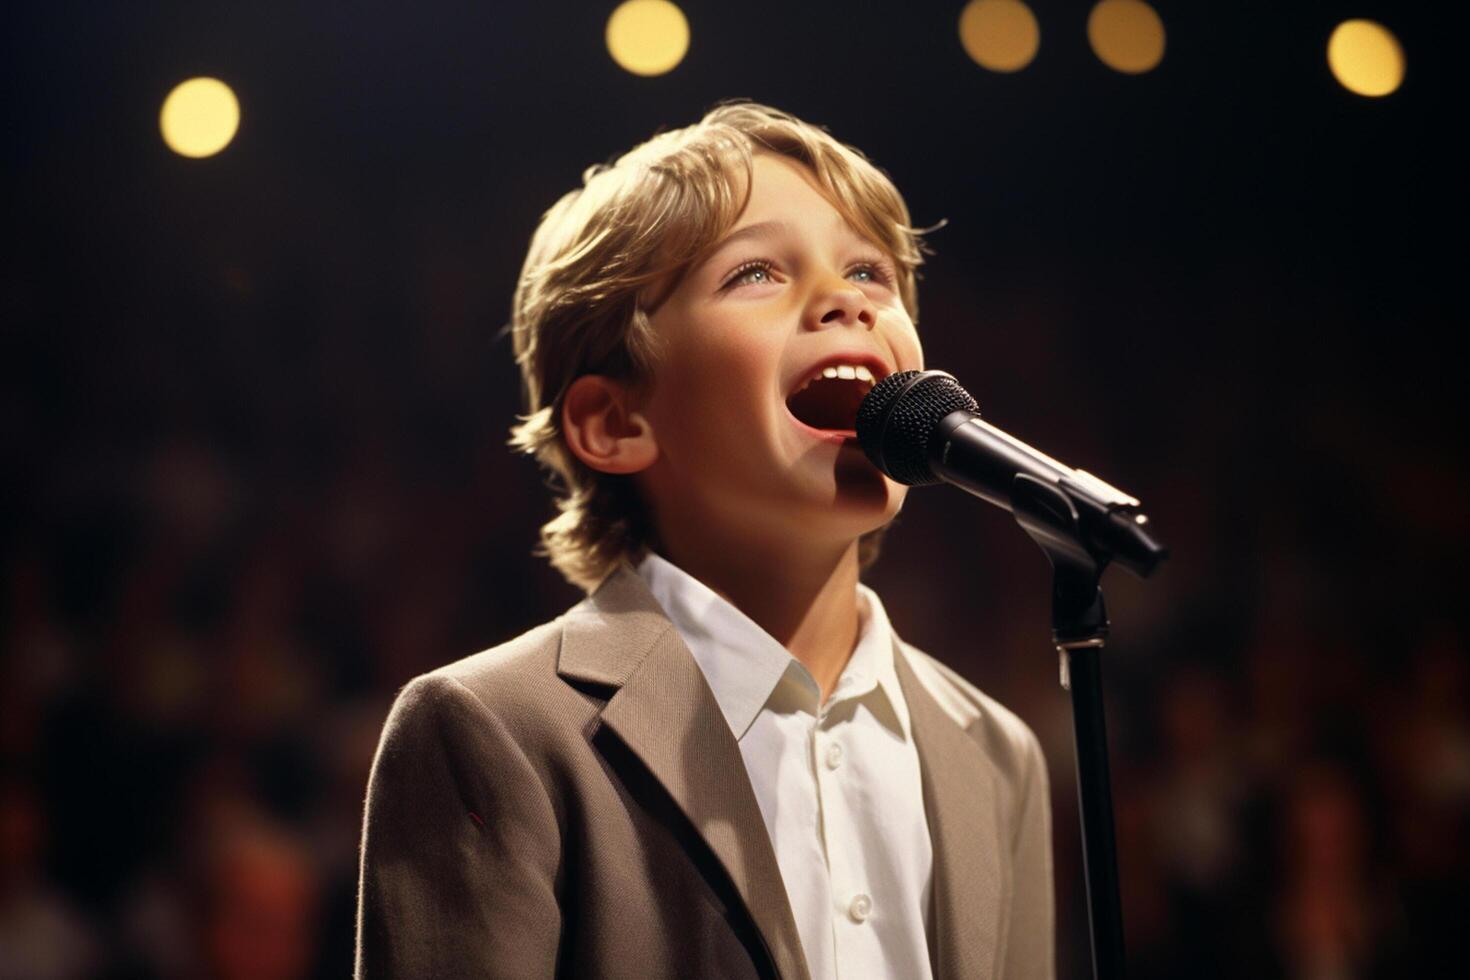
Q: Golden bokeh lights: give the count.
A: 5